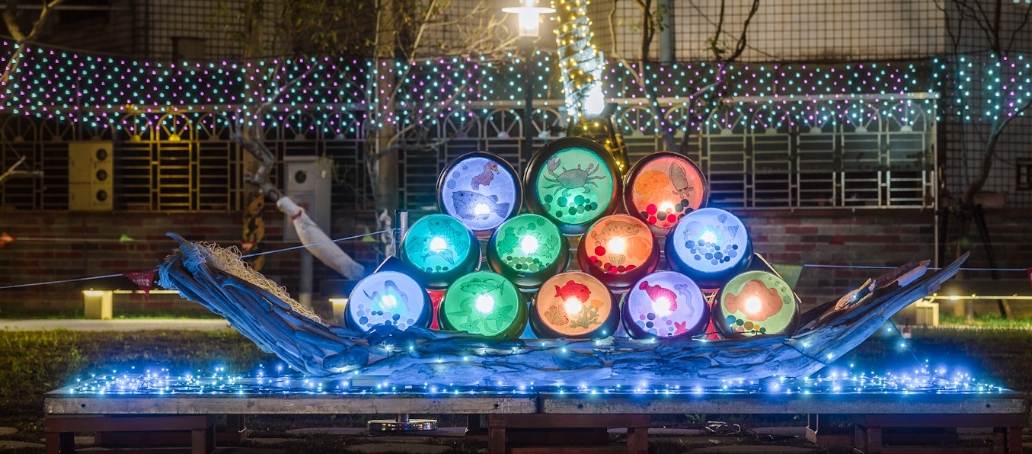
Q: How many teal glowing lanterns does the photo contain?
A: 1